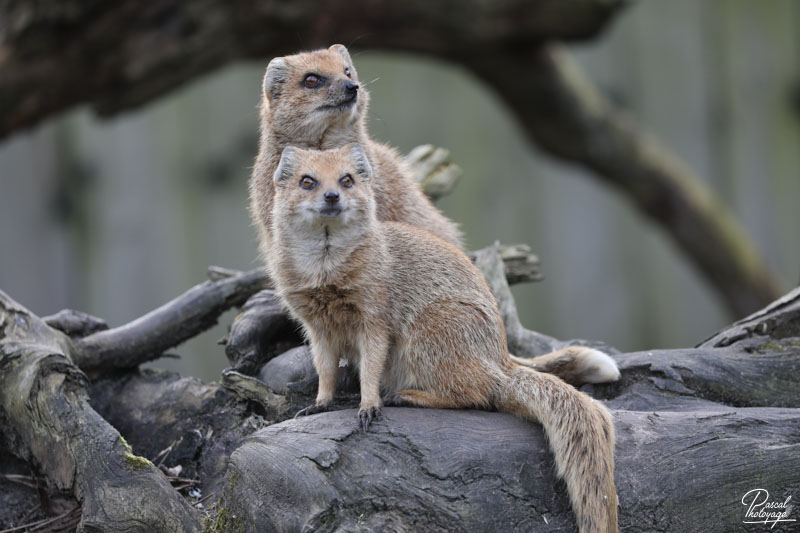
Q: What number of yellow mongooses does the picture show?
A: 2